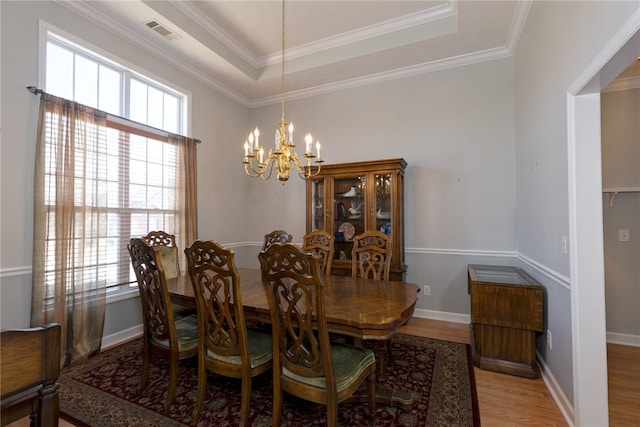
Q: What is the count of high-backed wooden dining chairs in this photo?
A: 7